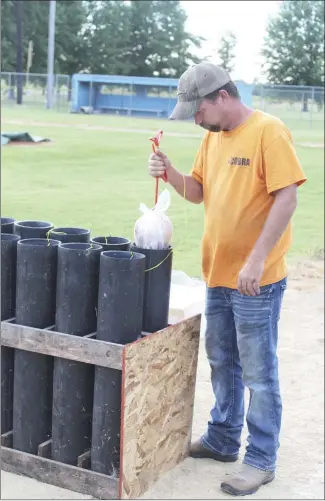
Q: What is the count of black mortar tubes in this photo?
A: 9